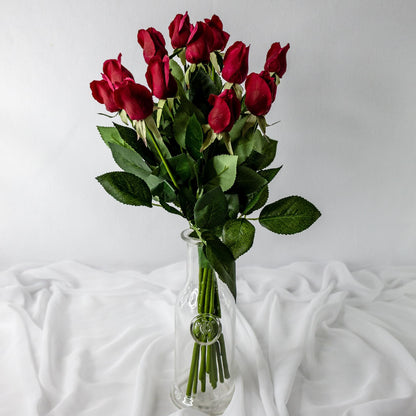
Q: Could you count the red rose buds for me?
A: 12